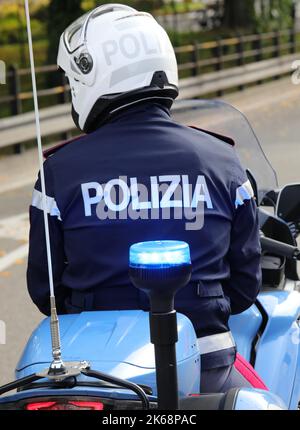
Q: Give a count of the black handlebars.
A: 1